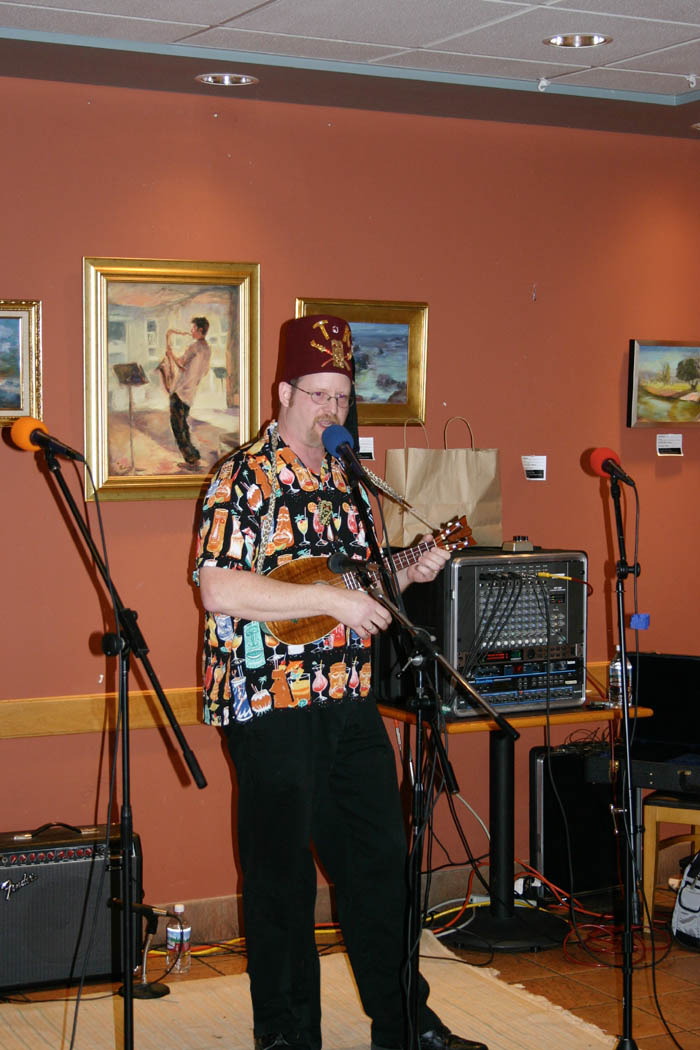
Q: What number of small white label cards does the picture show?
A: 3